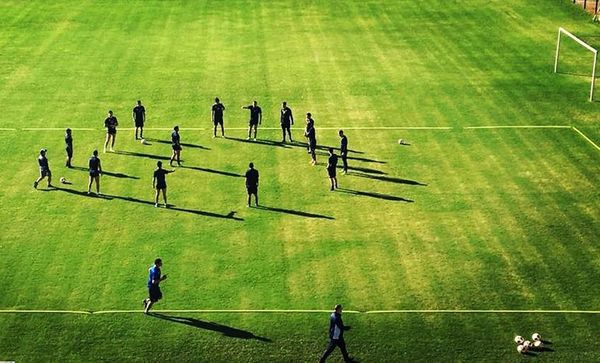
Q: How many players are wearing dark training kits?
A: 15